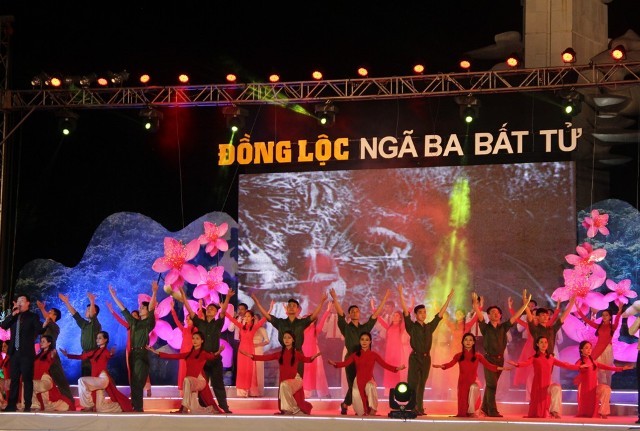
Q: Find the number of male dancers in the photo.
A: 9